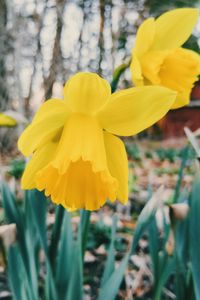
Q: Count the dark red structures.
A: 1